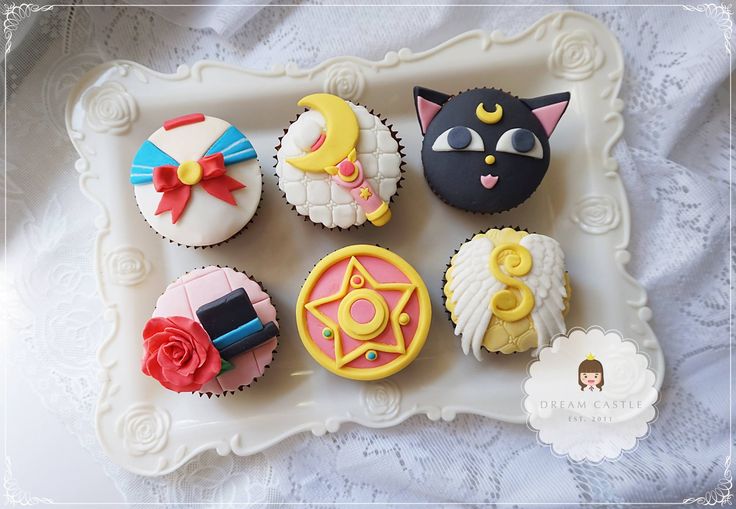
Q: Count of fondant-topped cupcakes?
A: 6